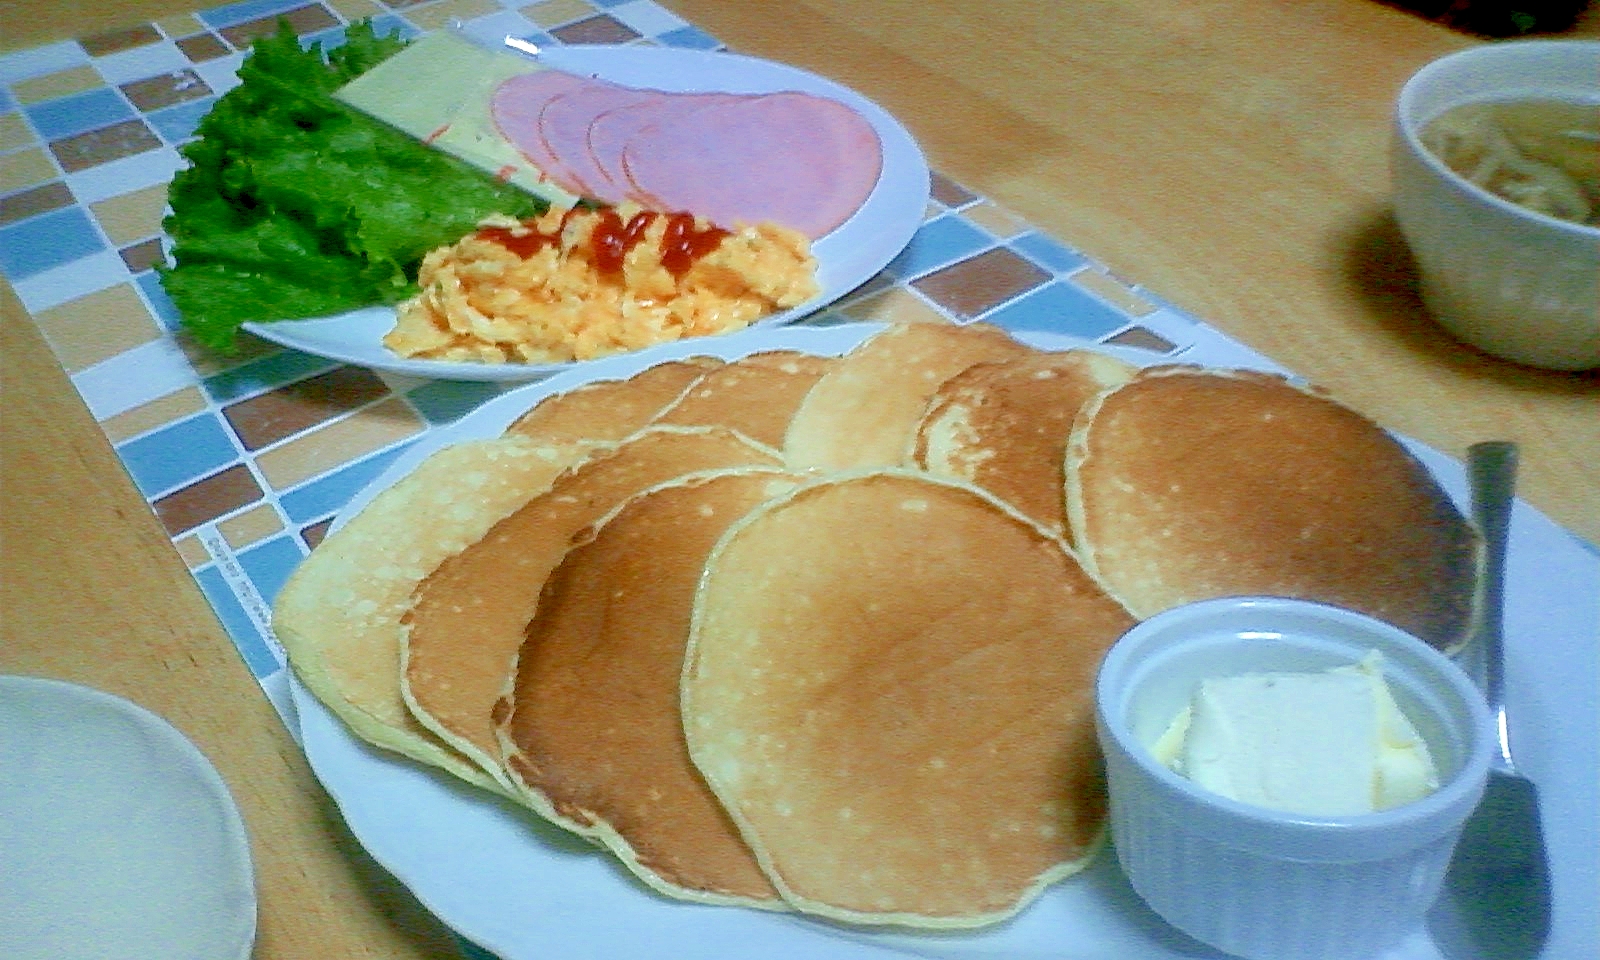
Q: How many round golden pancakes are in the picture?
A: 9